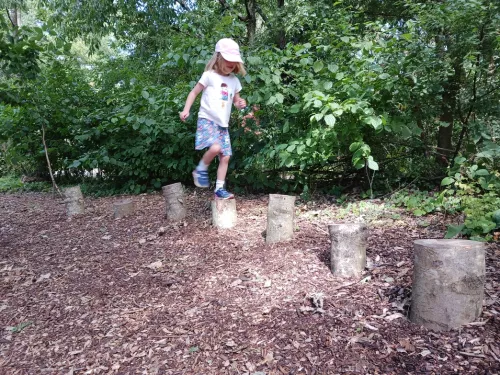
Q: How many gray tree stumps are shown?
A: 7